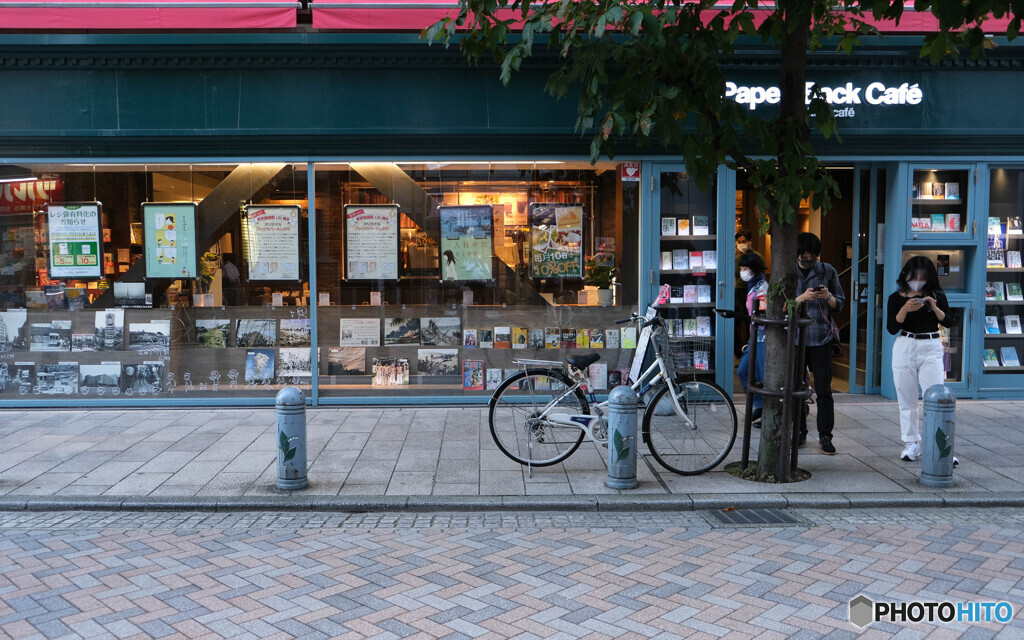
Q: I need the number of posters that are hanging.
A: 6